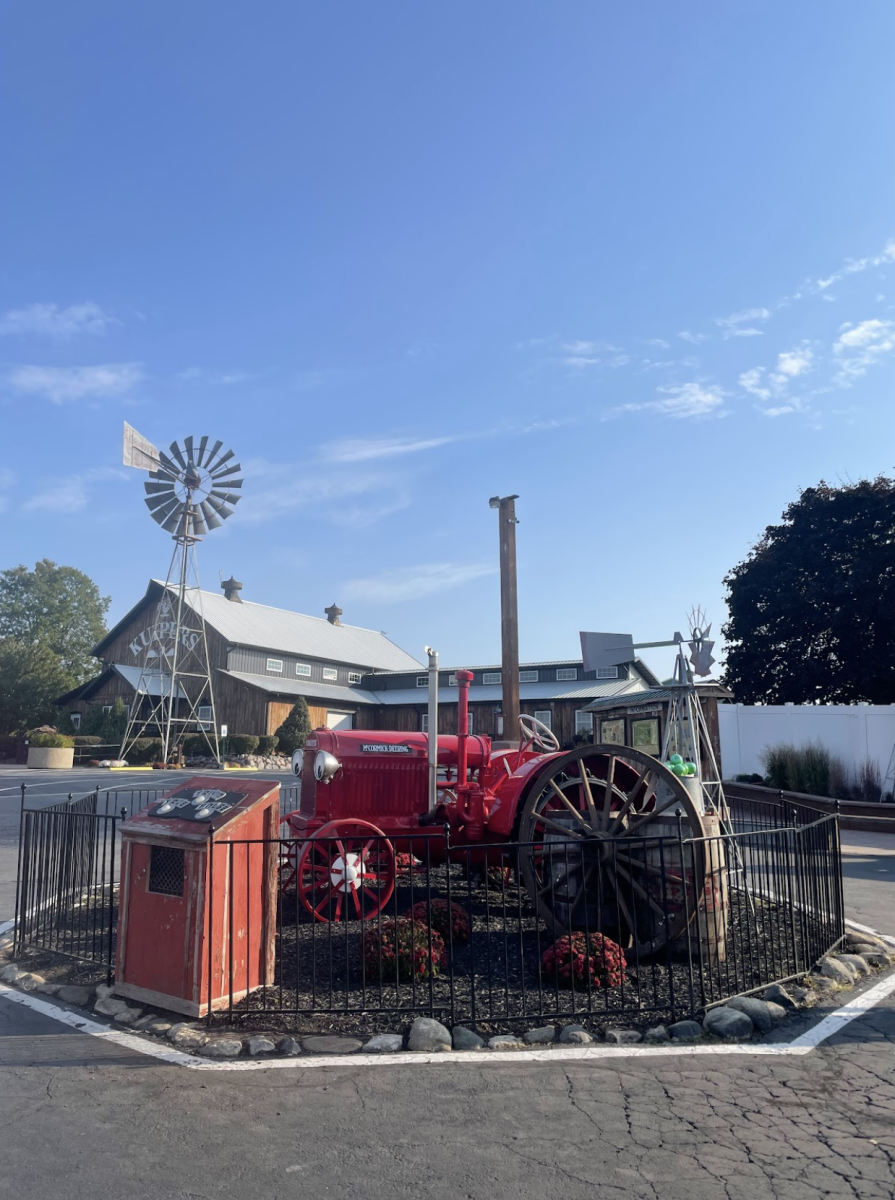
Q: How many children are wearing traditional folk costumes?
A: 0